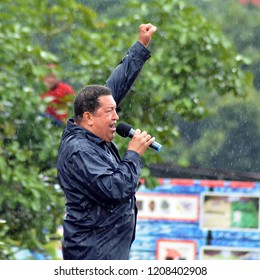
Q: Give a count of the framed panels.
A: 4